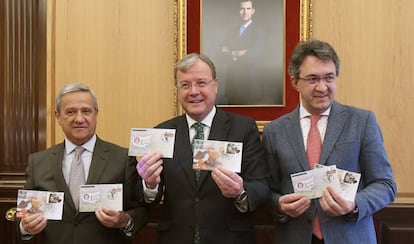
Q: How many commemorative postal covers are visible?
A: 6